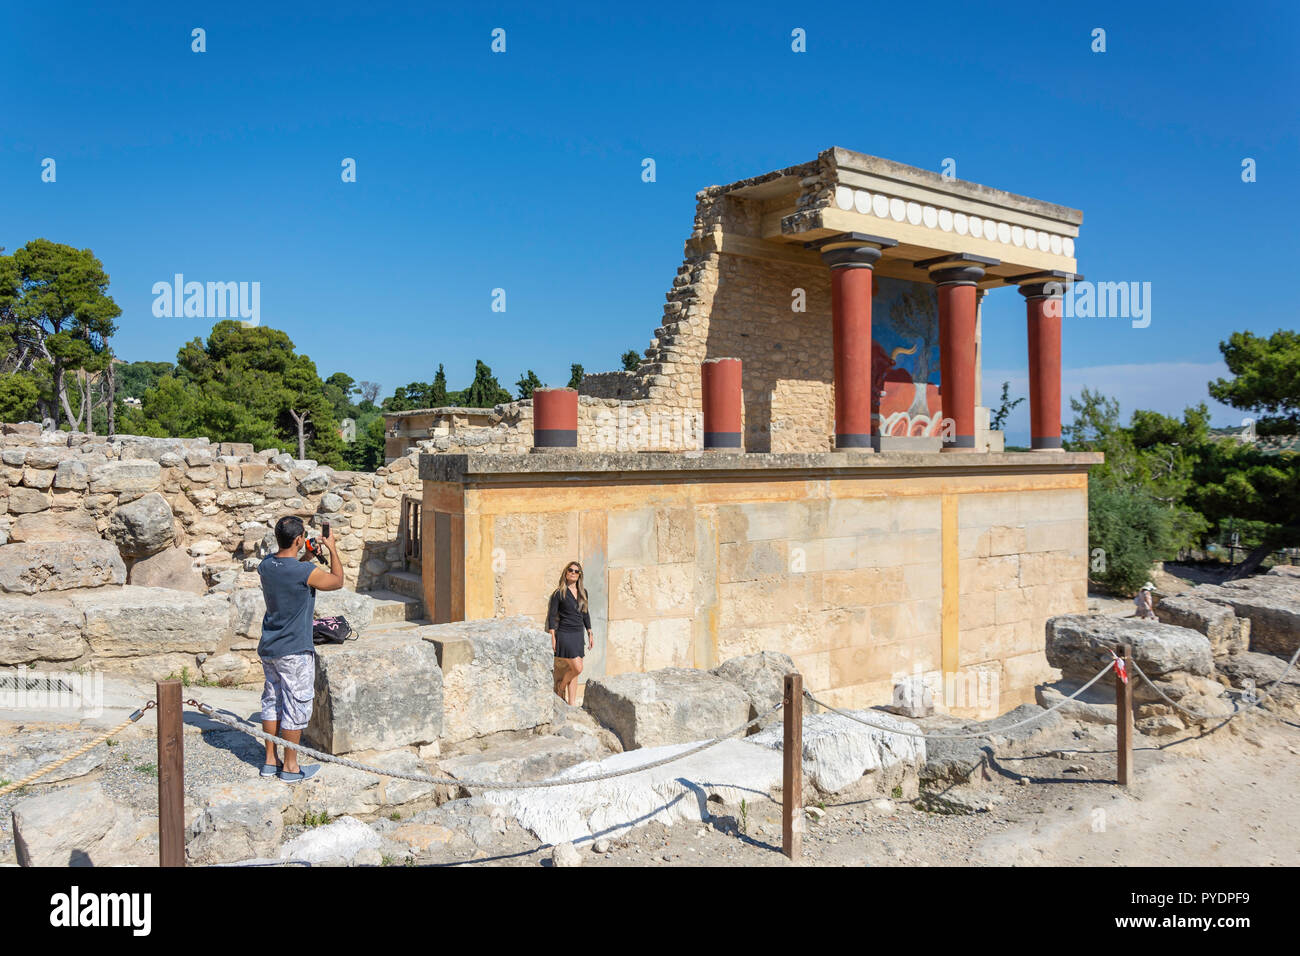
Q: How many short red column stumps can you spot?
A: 2